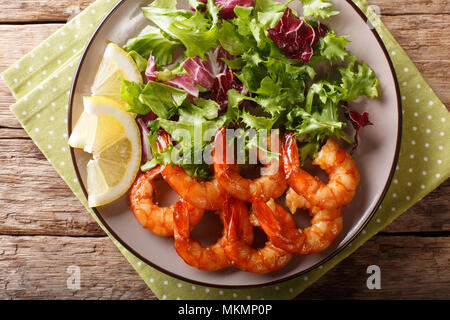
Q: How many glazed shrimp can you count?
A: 7